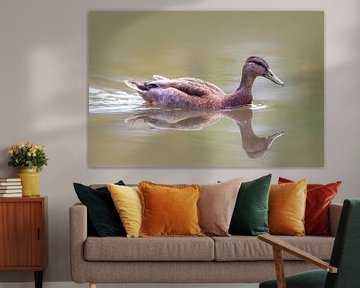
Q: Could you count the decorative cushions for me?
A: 7